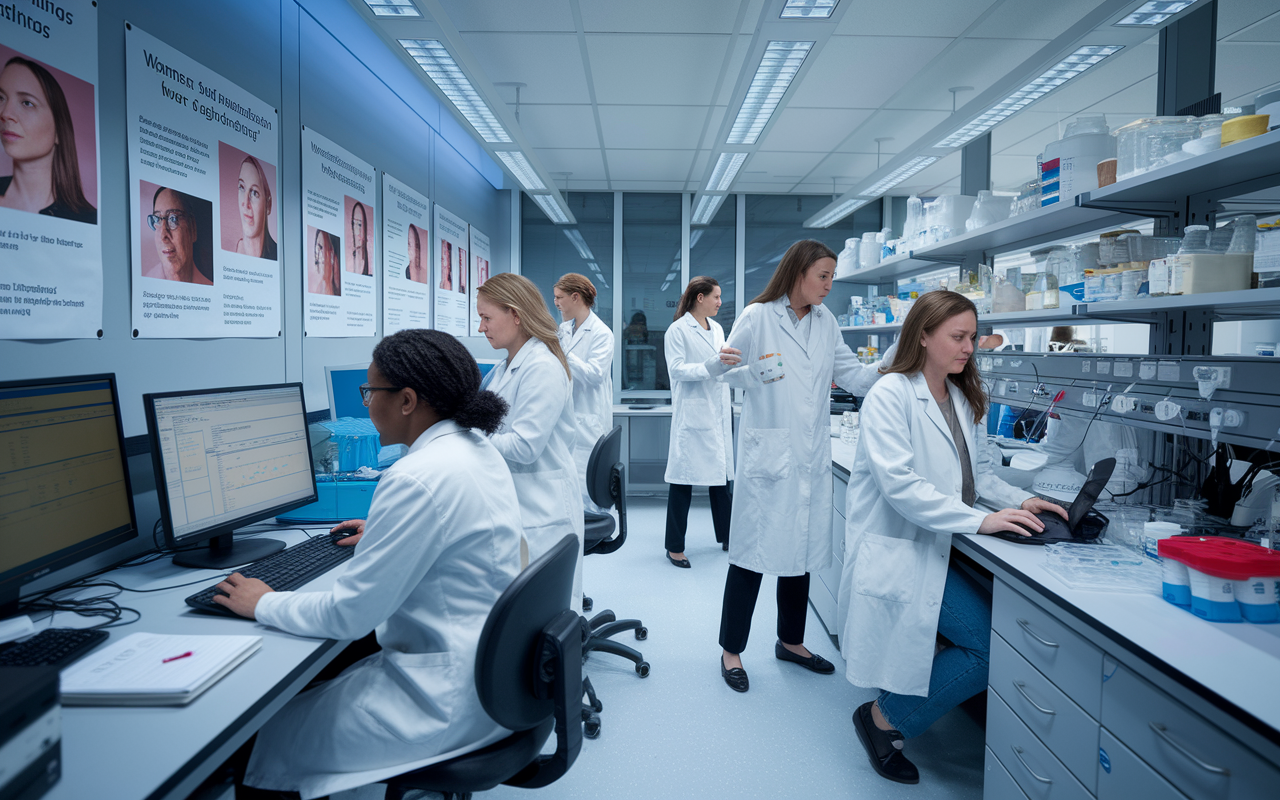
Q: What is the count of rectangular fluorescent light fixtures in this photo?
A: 12